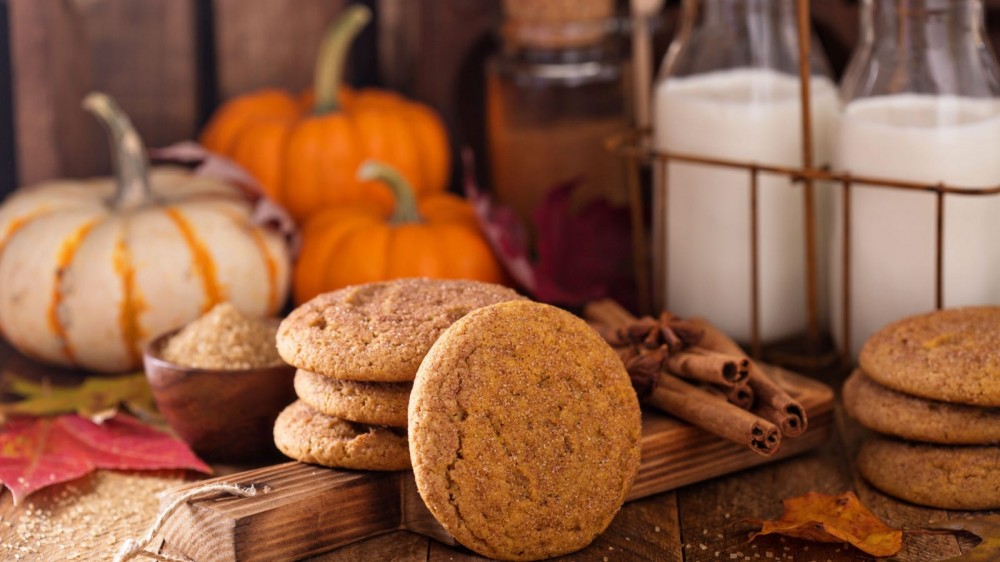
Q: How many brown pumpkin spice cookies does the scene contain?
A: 7